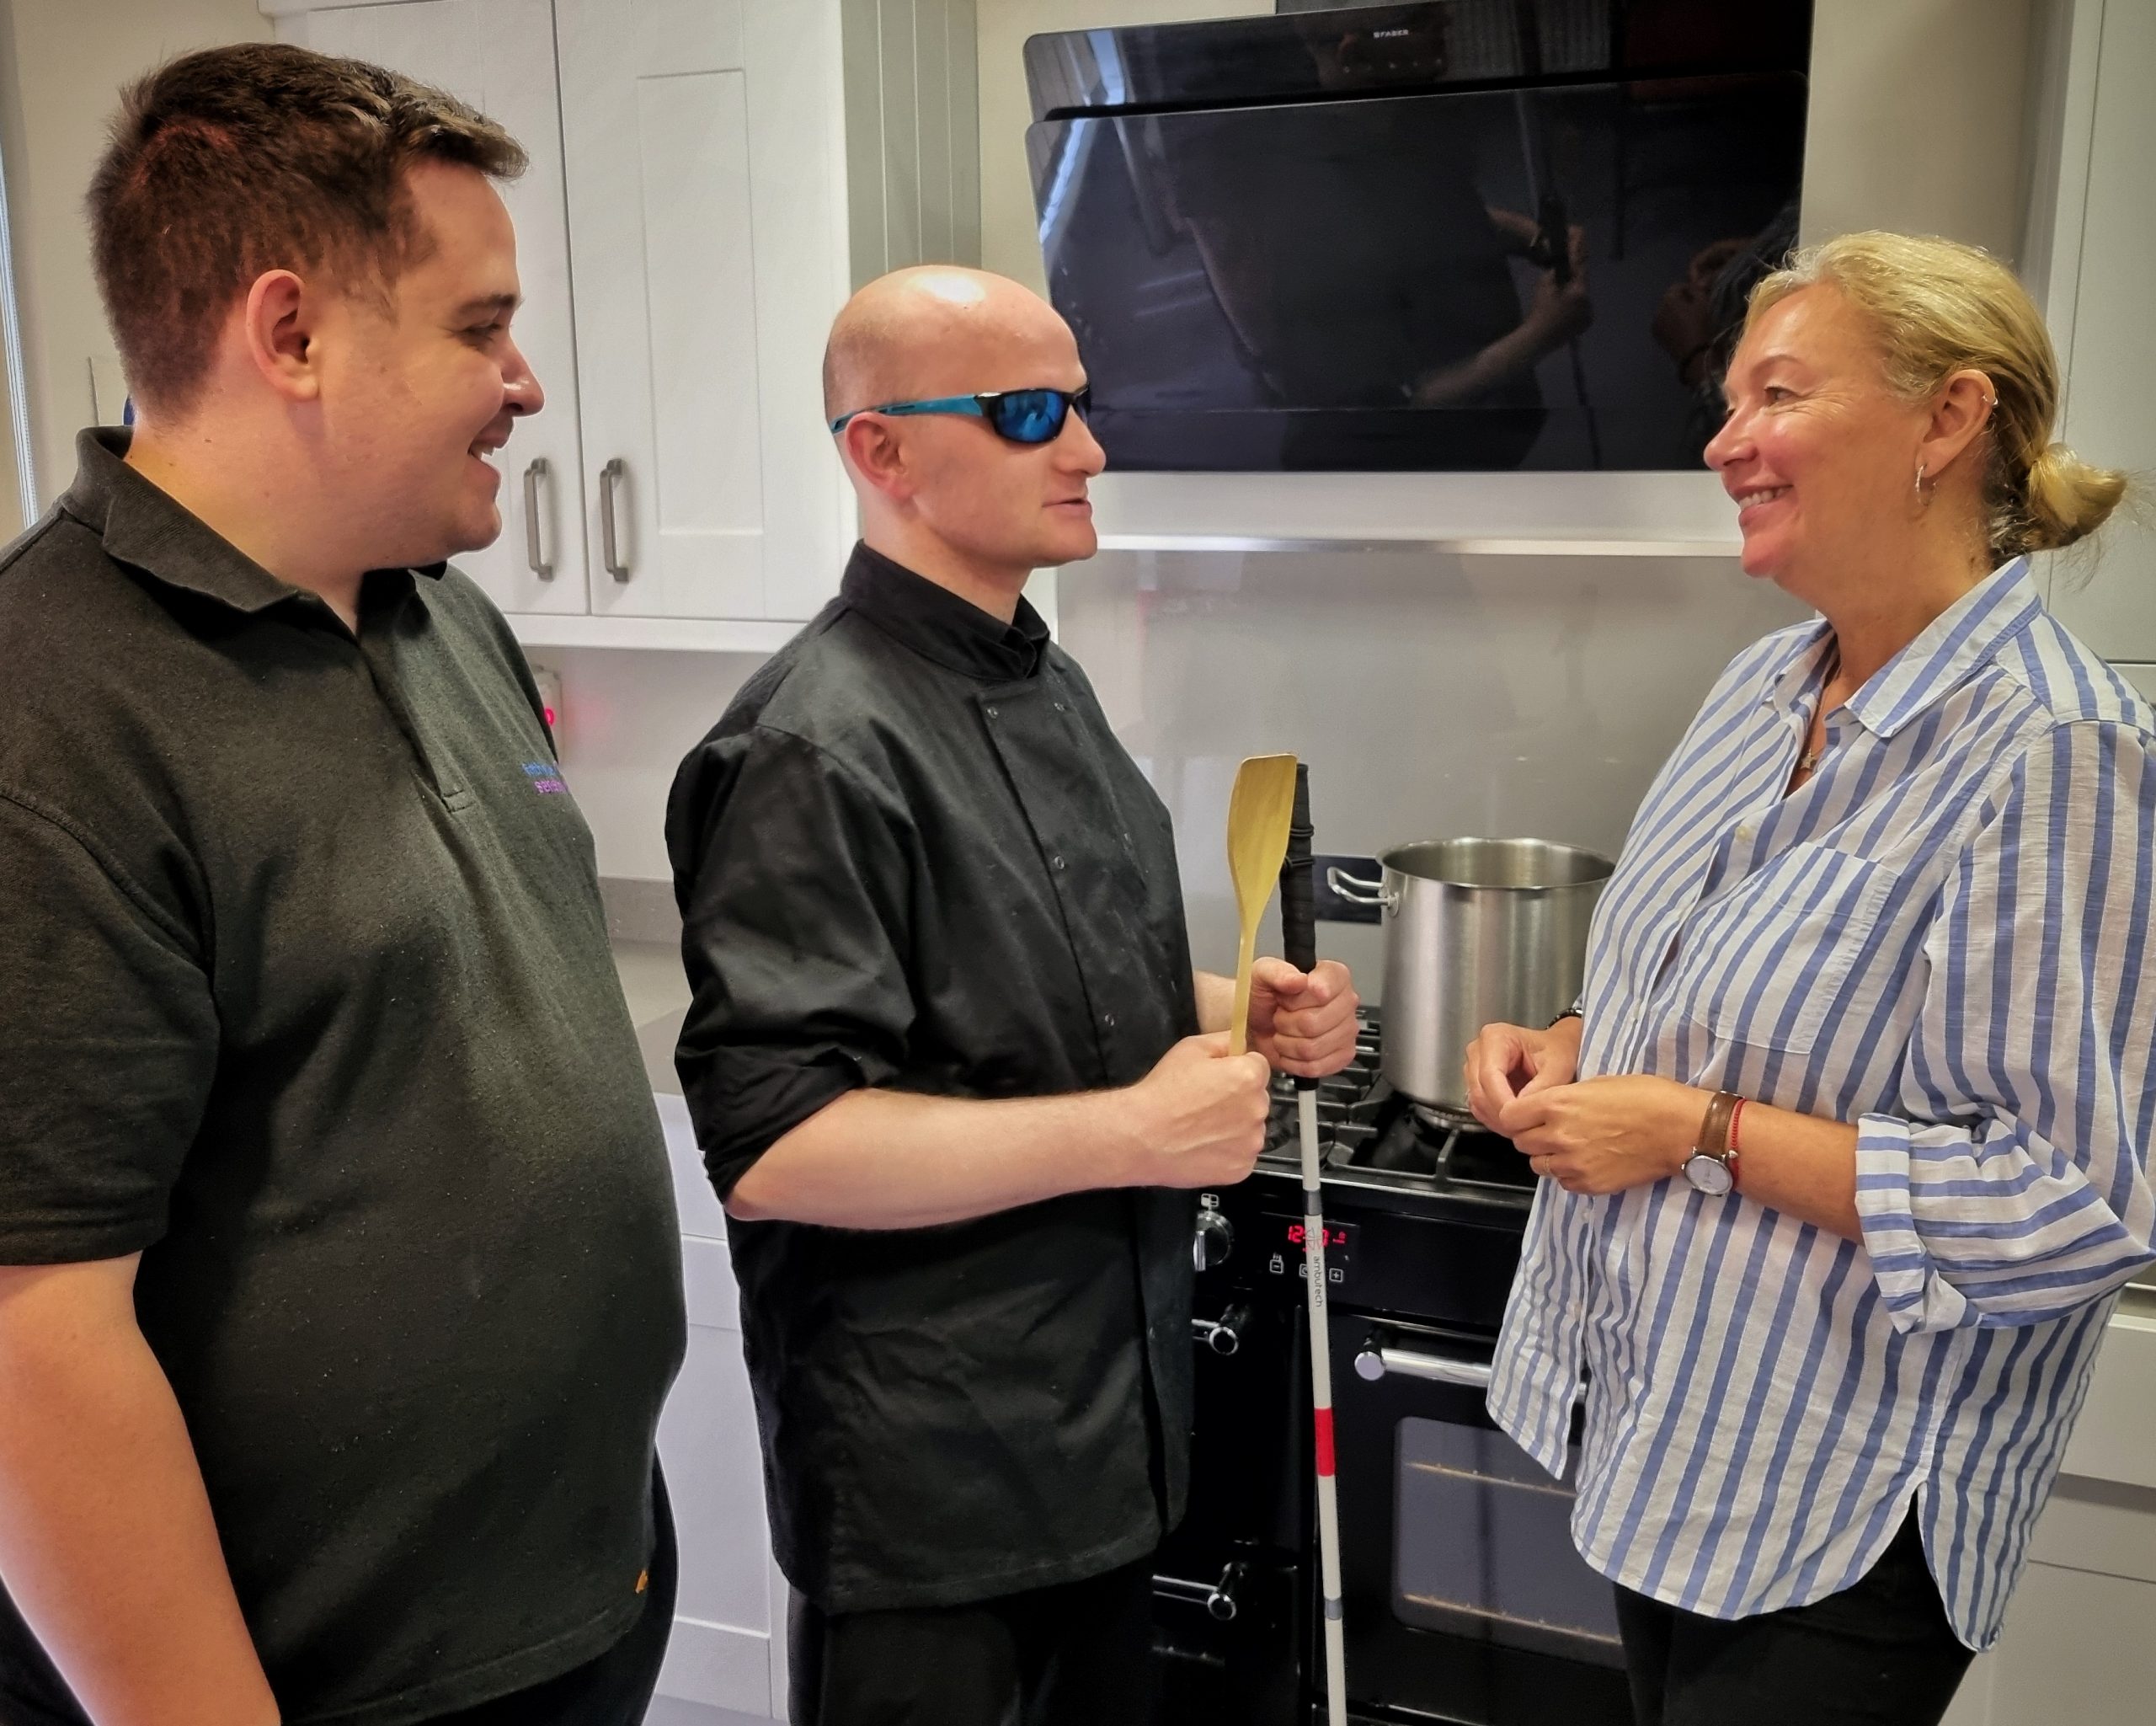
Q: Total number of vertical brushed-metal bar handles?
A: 2